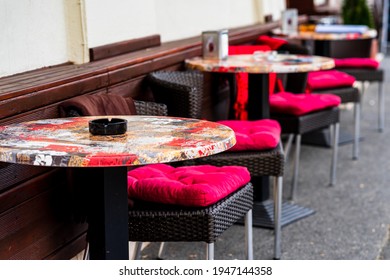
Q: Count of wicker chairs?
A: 5